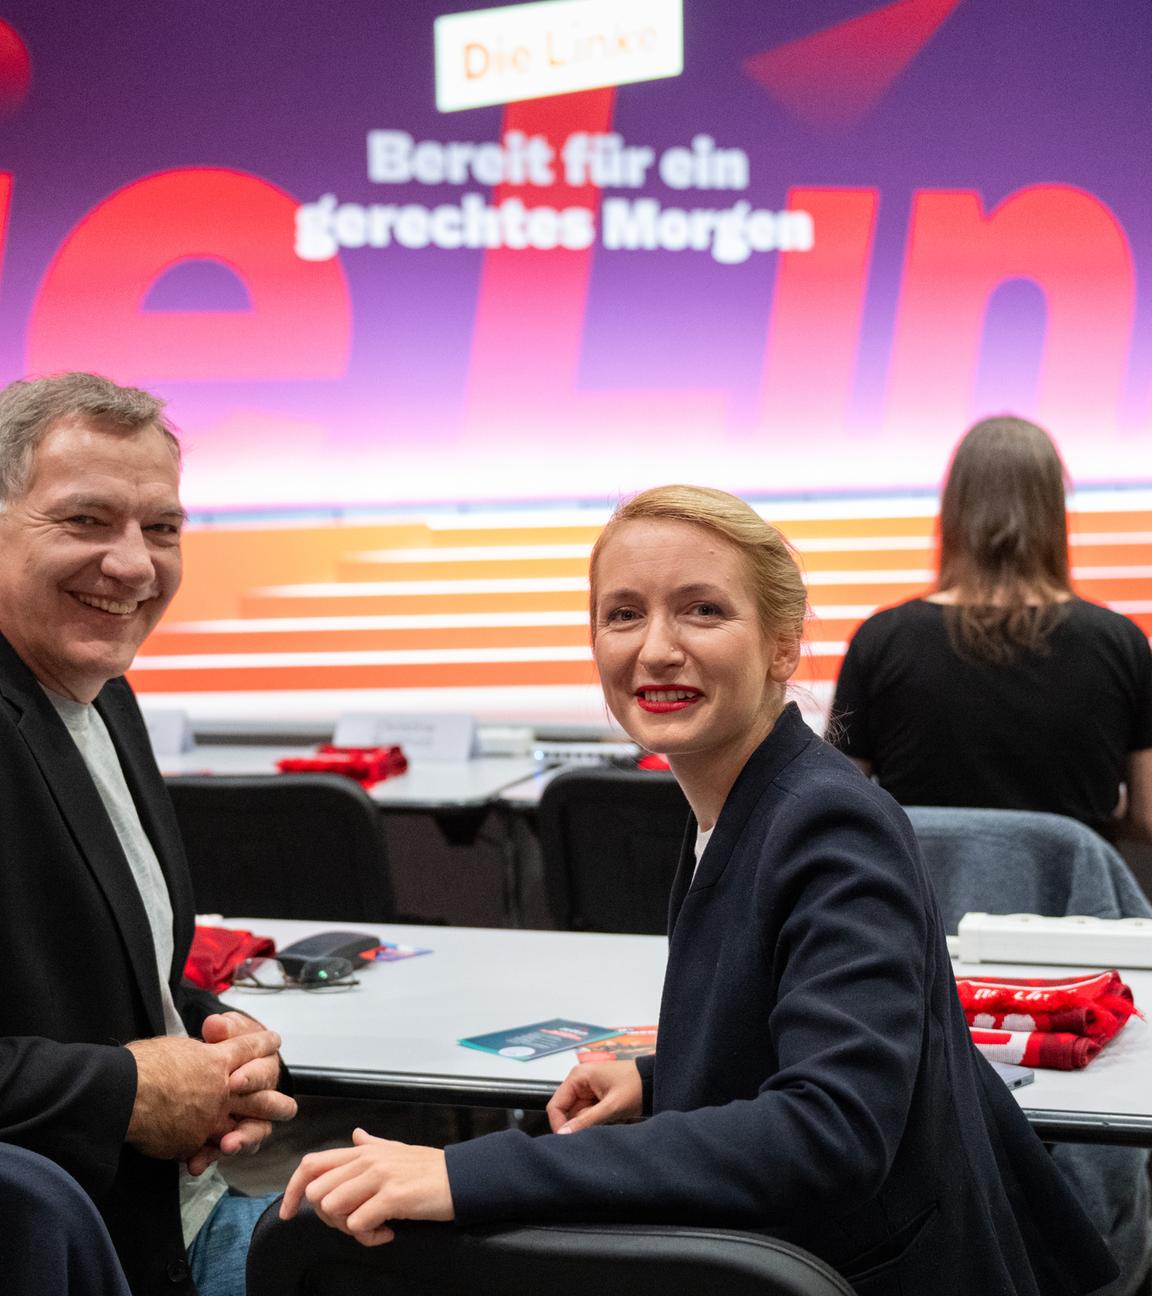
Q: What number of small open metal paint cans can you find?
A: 0